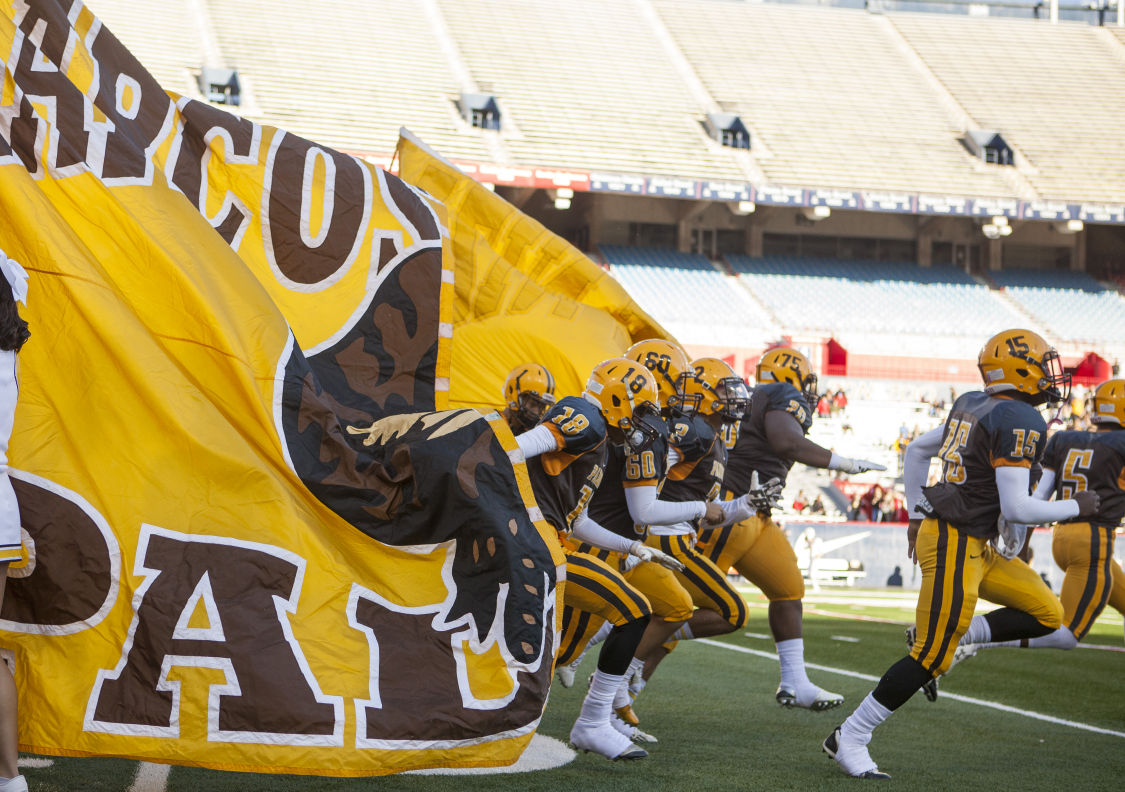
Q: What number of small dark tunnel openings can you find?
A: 4